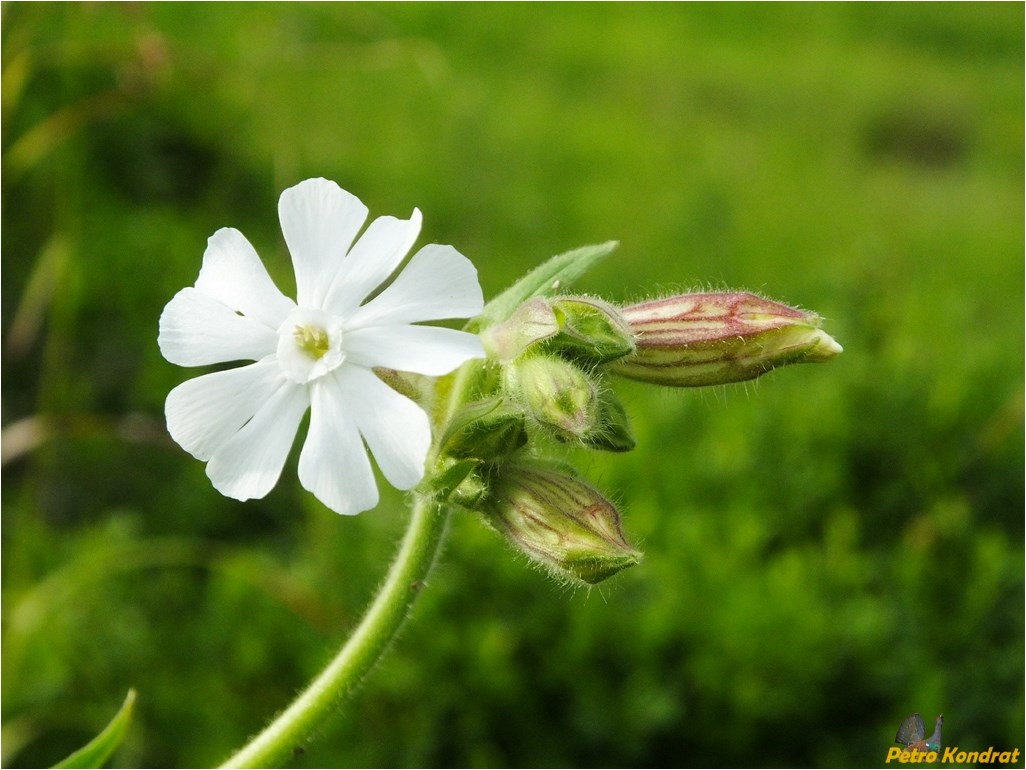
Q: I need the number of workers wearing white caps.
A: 0